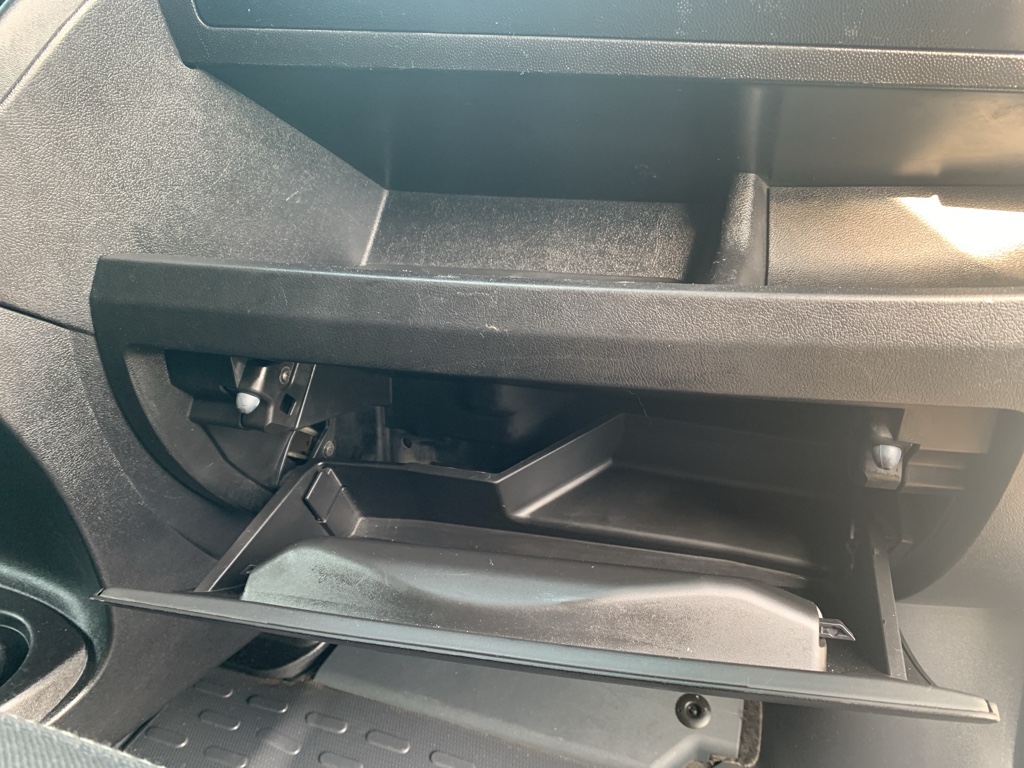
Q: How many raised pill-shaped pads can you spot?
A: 10